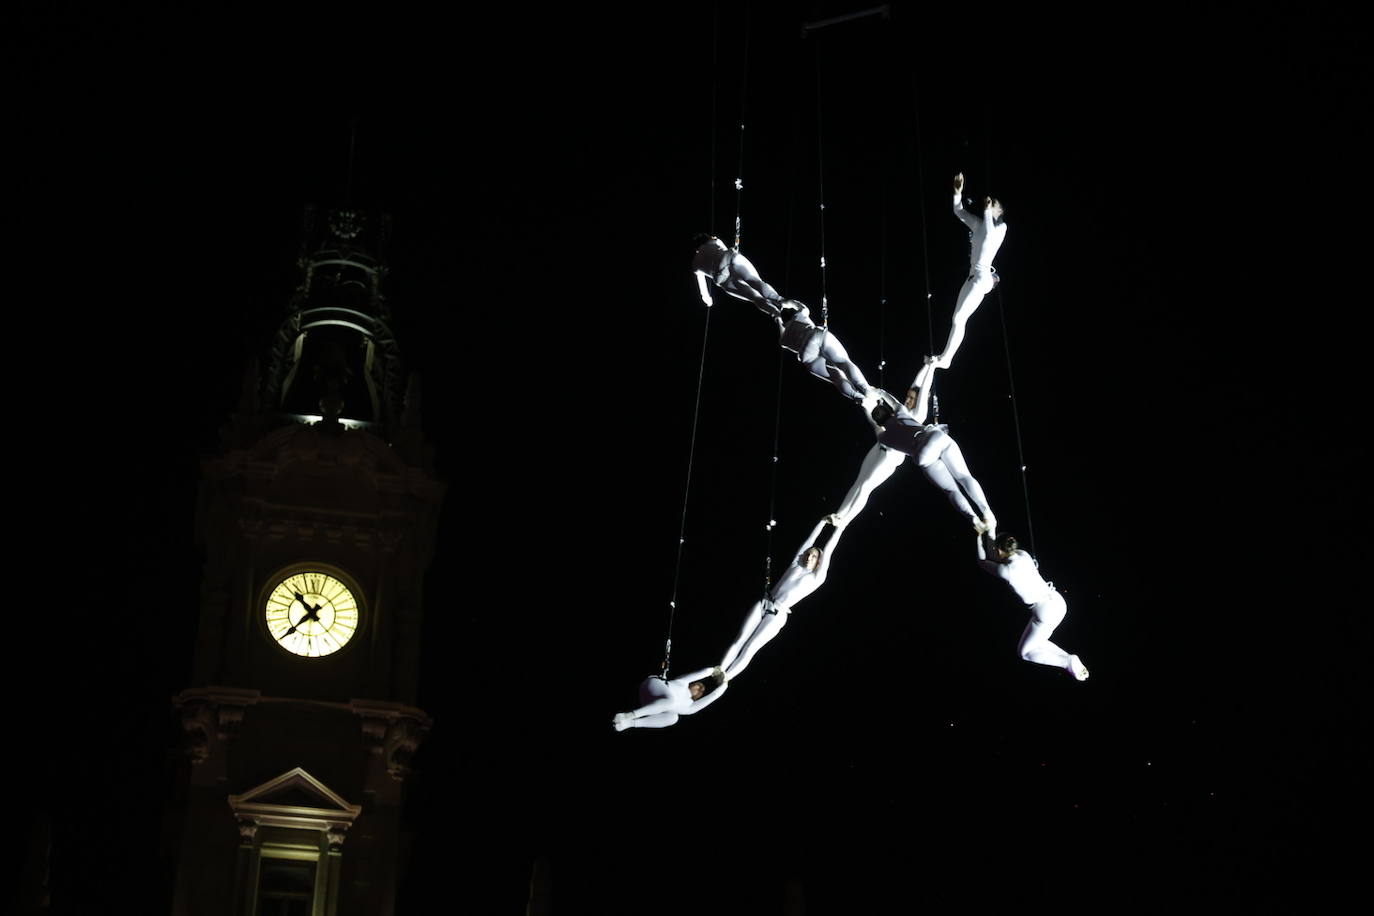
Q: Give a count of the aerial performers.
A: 8